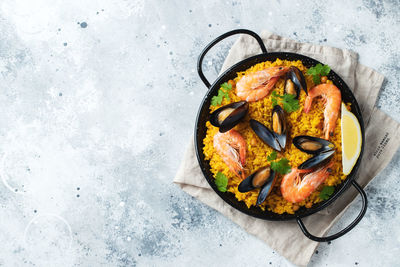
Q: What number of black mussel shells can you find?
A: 5